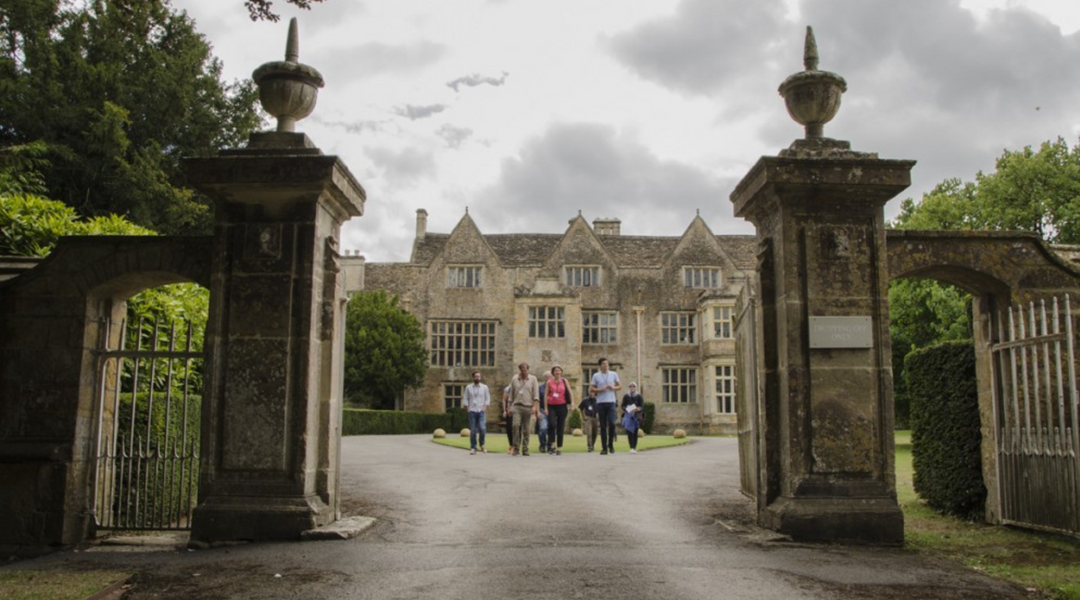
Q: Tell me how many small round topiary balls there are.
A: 5